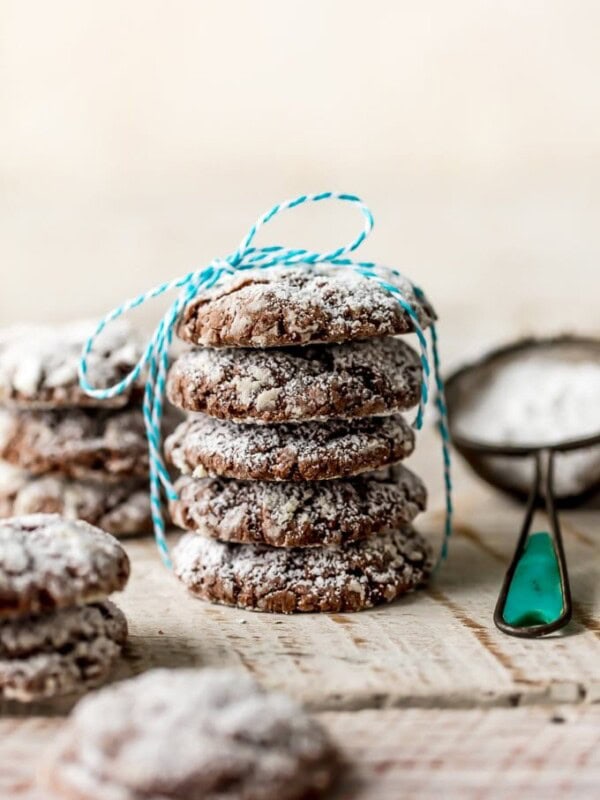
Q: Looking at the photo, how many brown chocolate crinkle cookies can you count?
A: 11